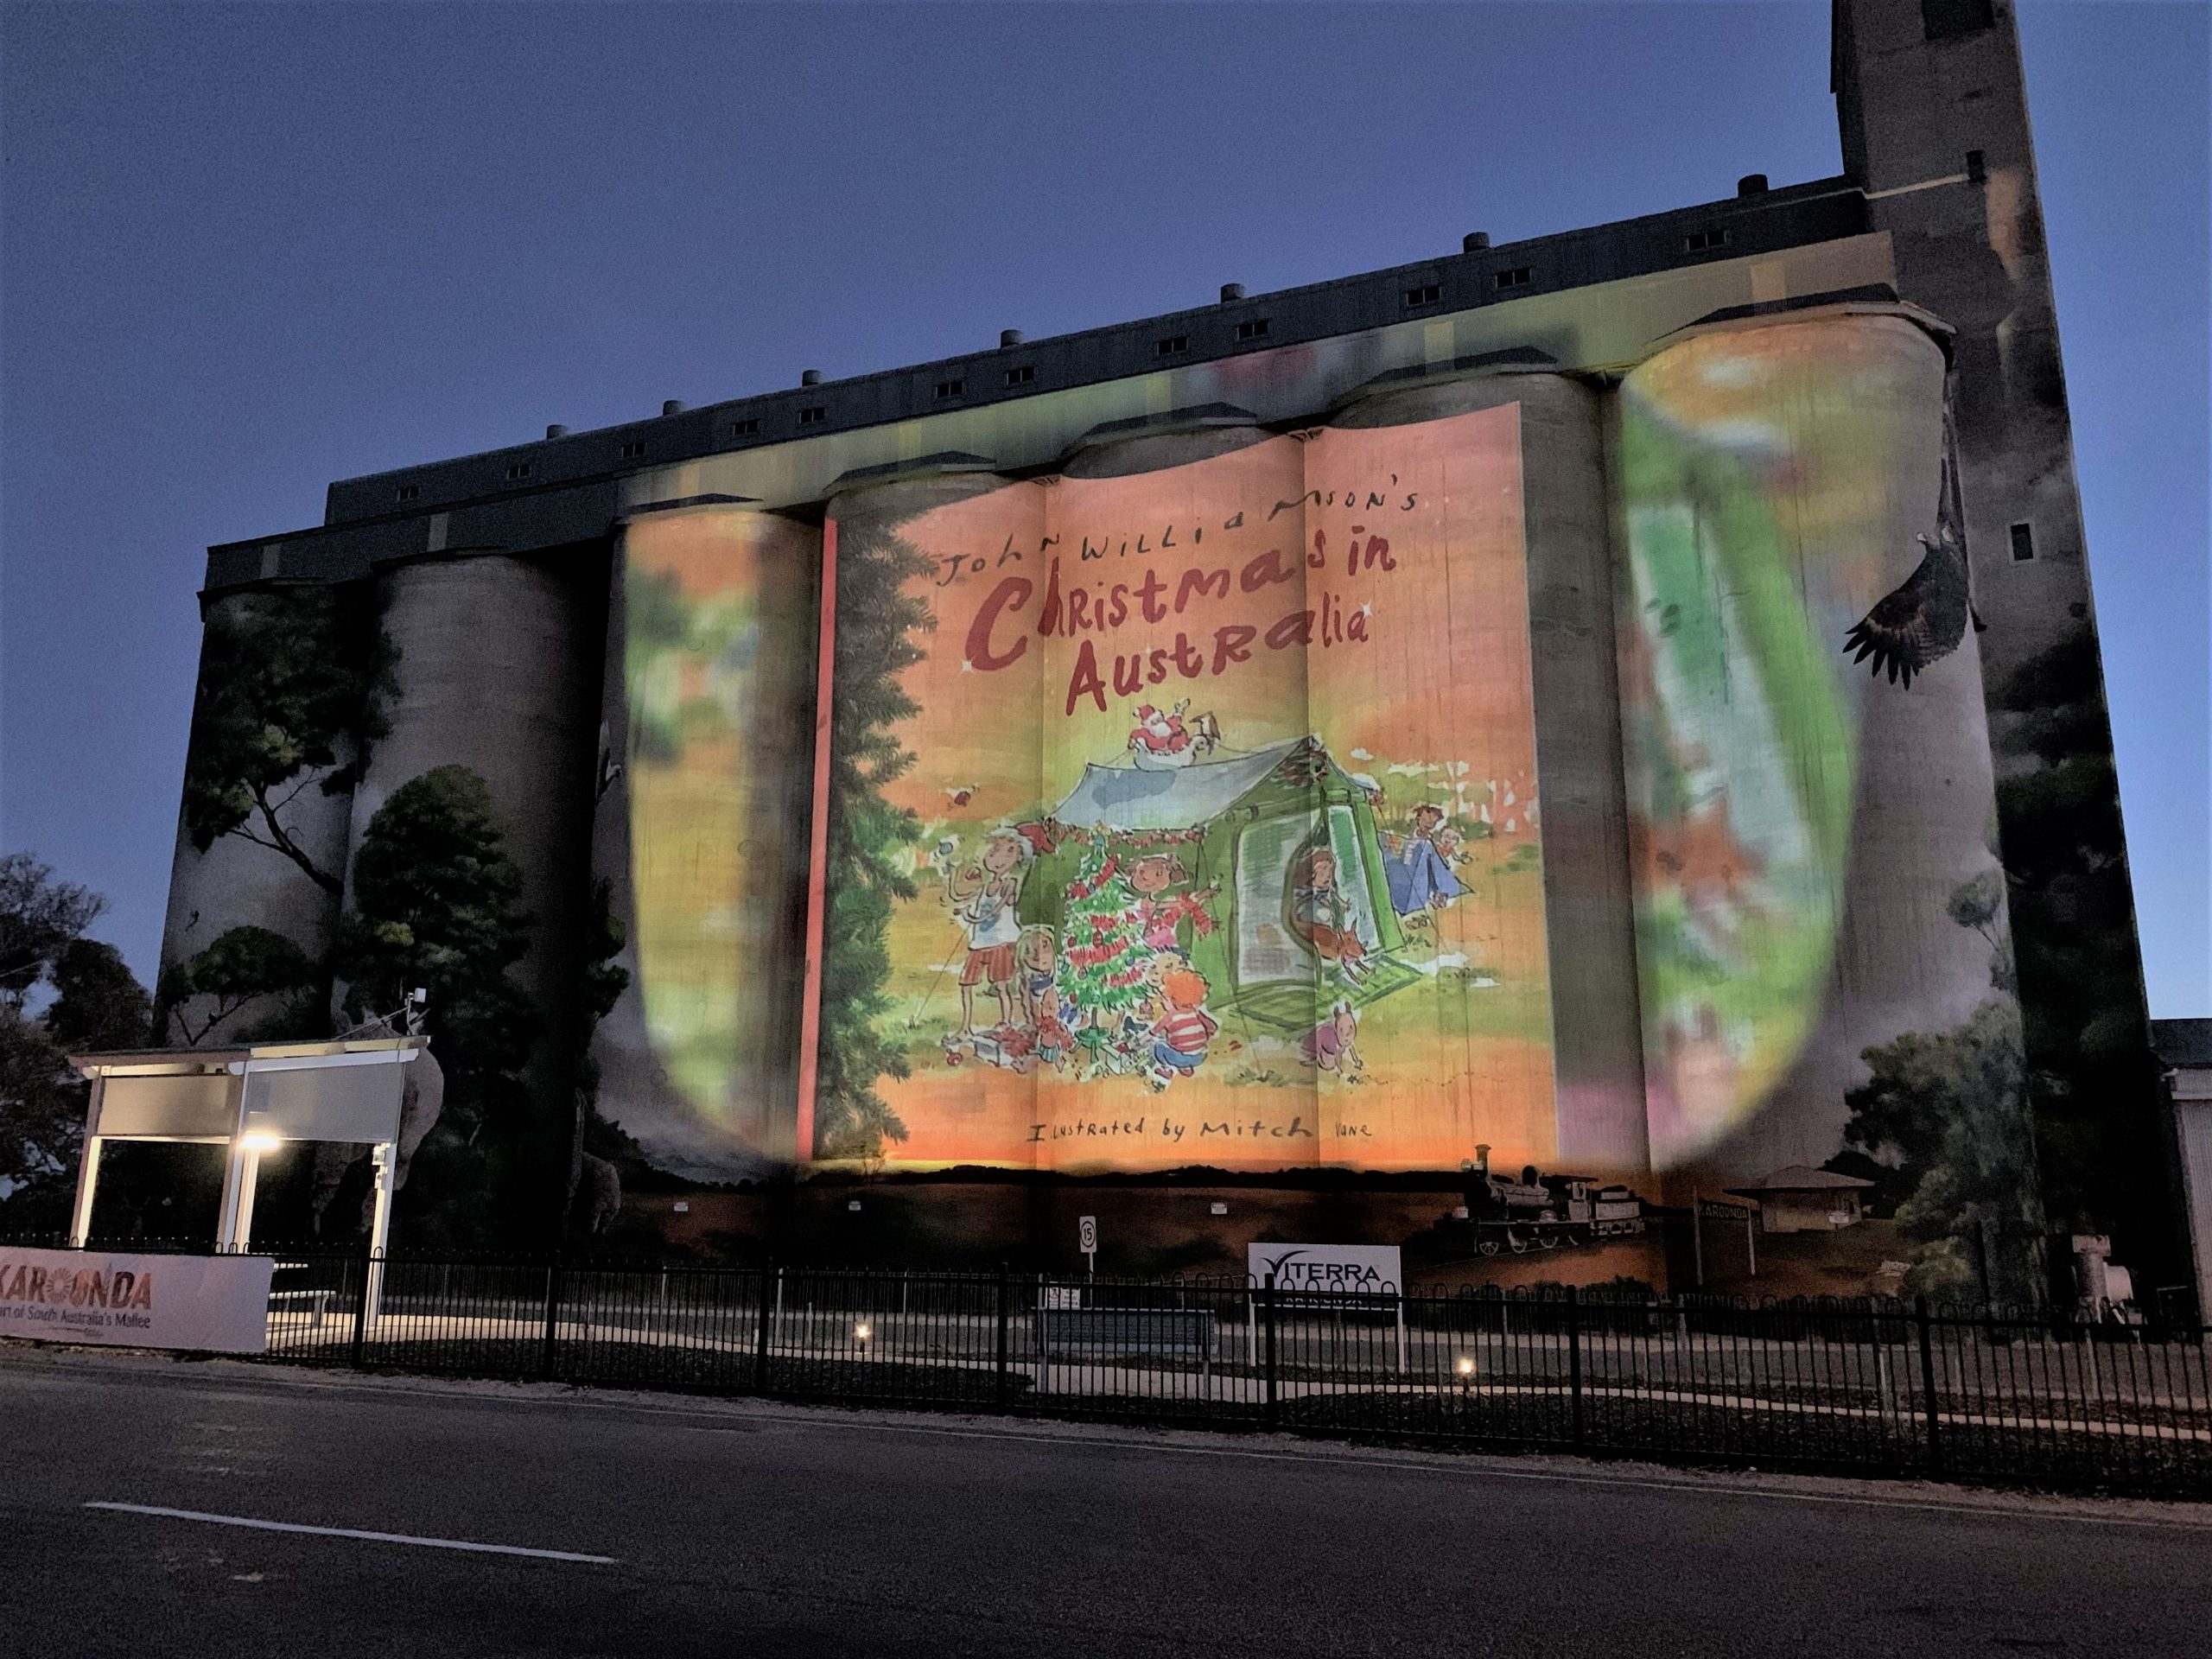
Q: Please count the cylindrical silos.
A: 7